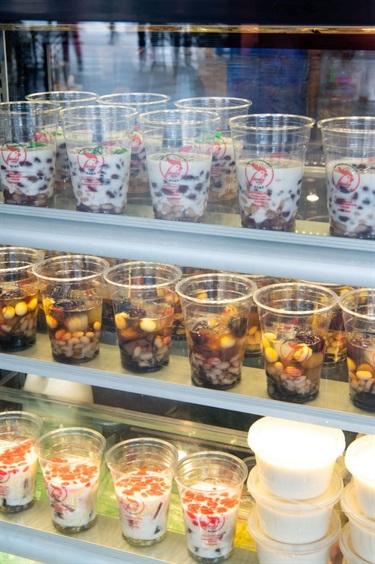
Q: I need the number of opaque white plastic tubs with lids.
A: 6